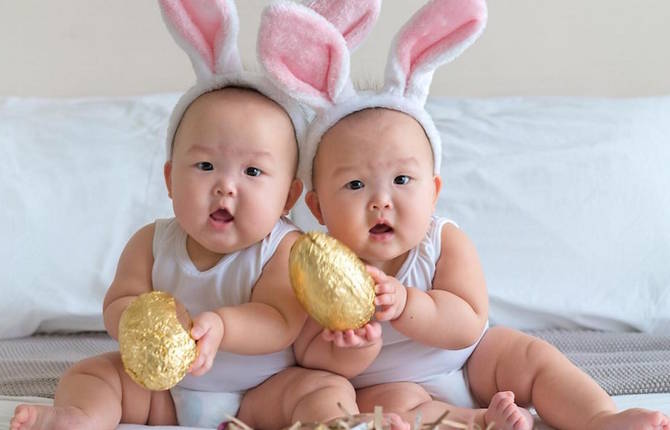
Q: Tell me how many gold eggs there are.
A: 2